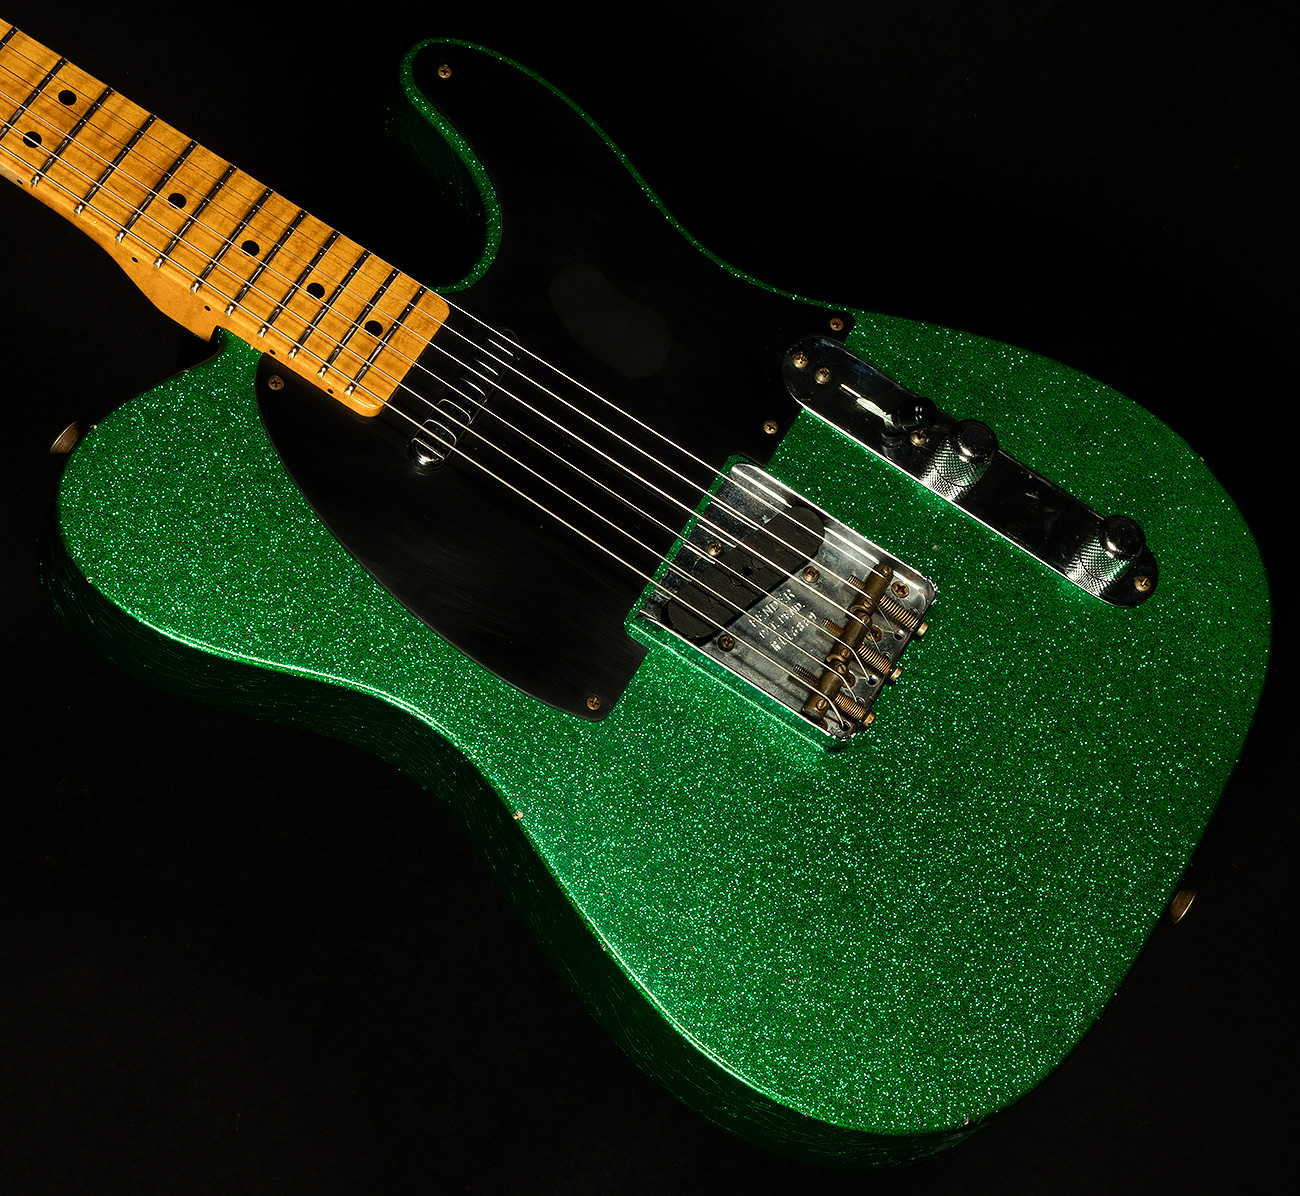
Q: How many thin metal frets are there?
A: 12